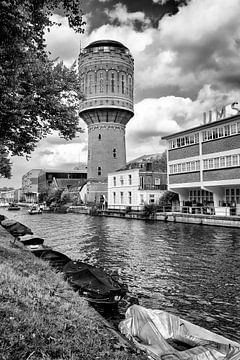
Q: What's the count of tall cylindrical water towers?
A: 1